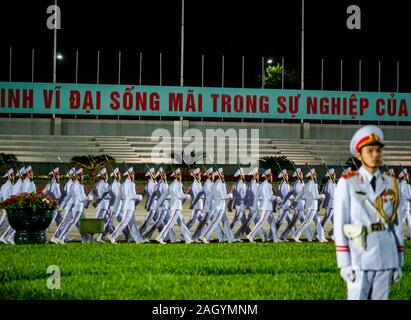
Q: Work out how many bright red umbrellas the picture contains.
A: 0